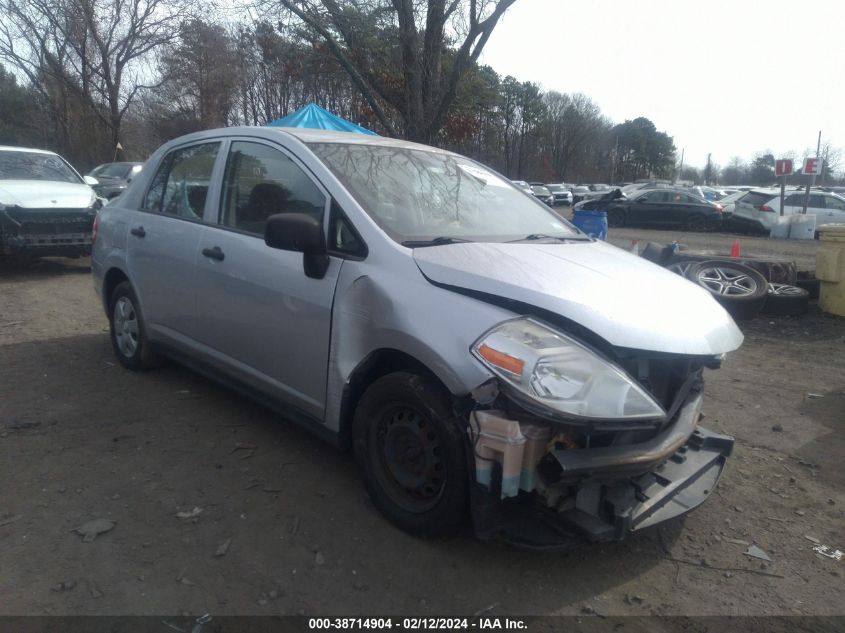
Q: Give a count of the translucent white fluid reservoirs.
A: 1